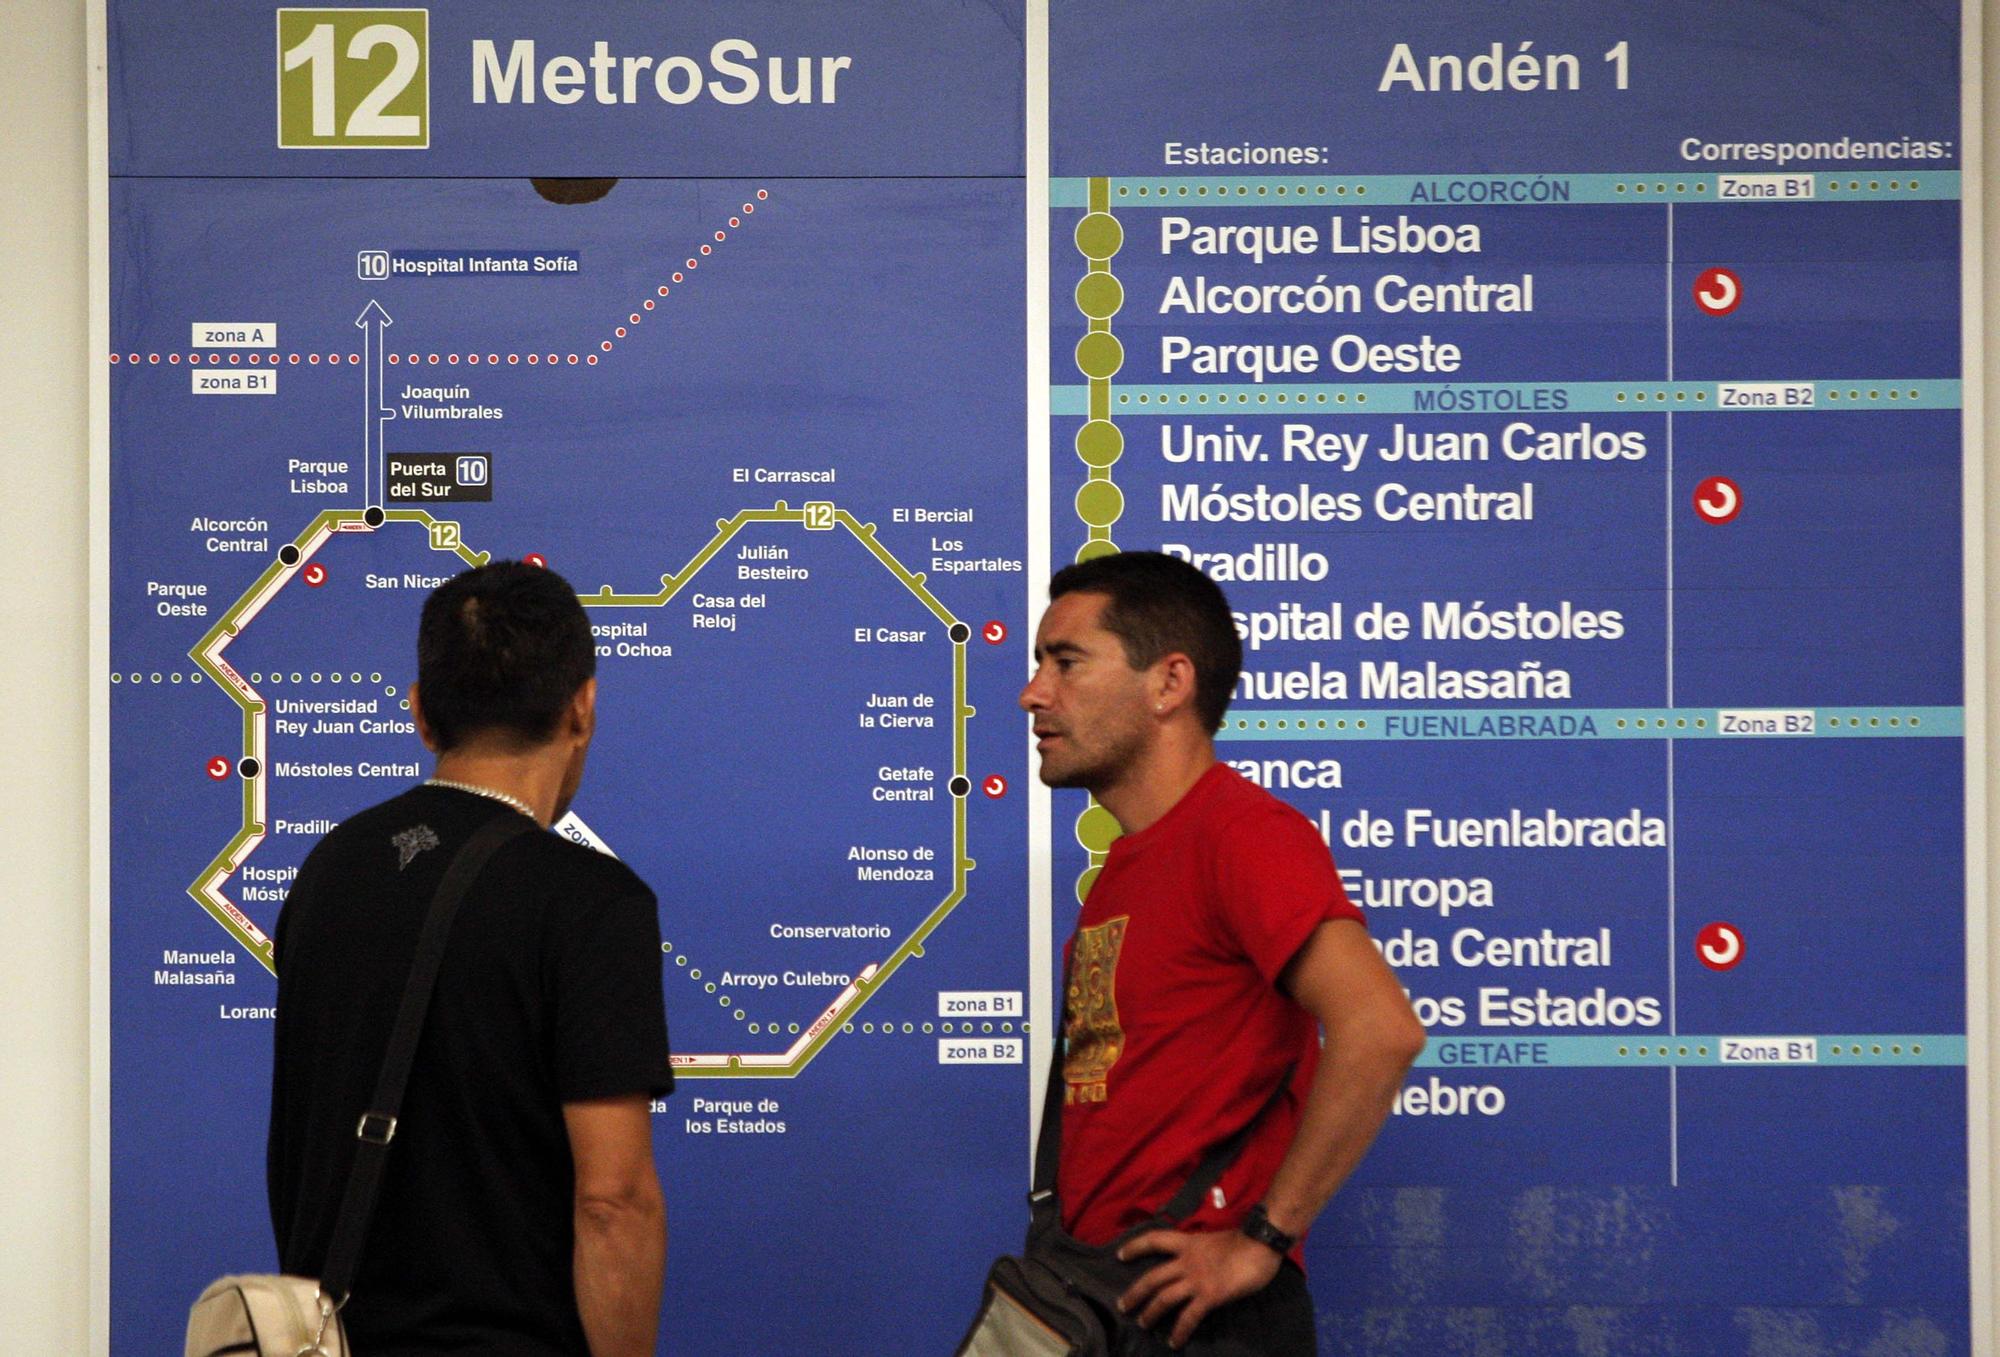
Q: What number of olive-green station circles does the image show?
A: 8